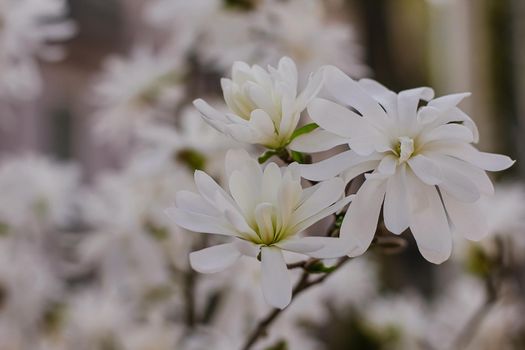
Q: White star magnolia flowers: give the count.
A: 3